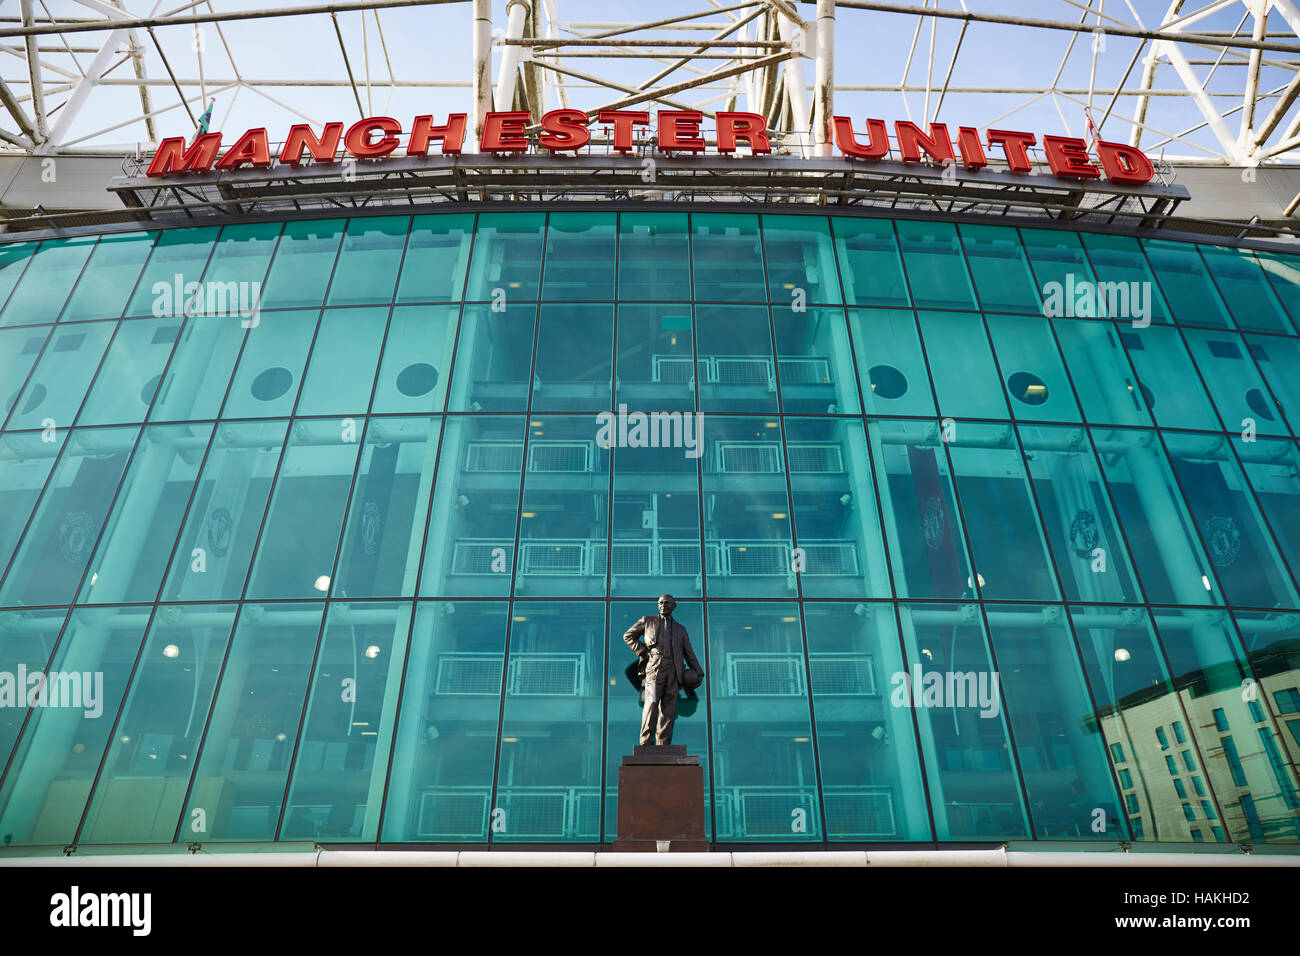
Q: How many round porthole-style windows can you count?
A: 8